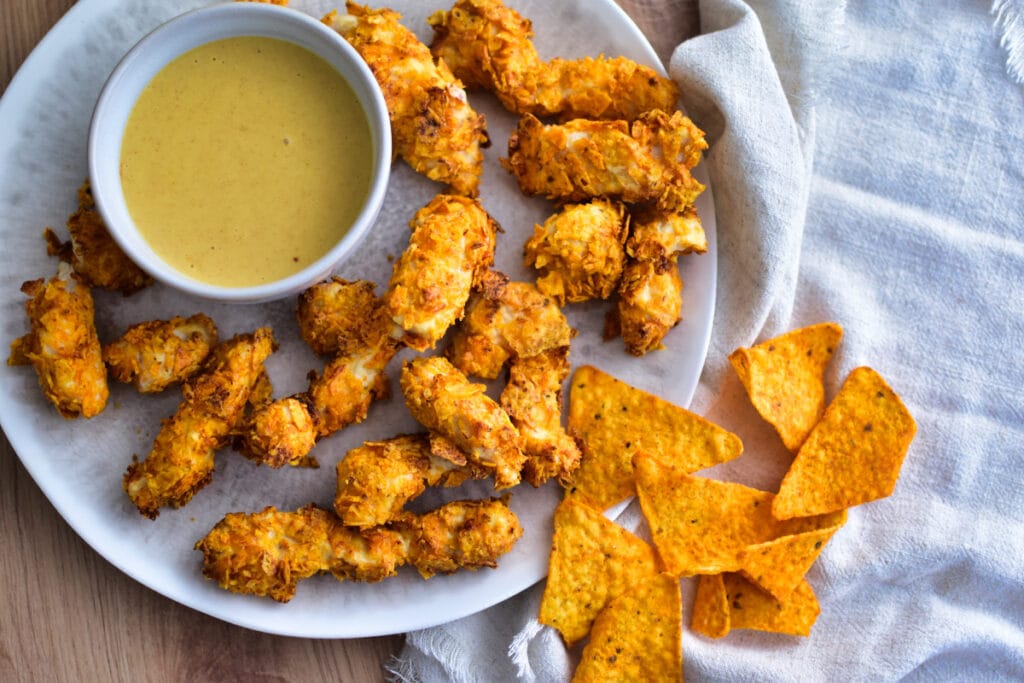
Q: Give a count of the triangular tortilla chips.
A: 8